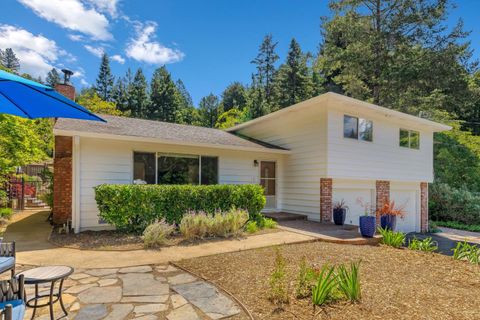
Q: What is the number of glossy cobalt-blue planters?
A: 3